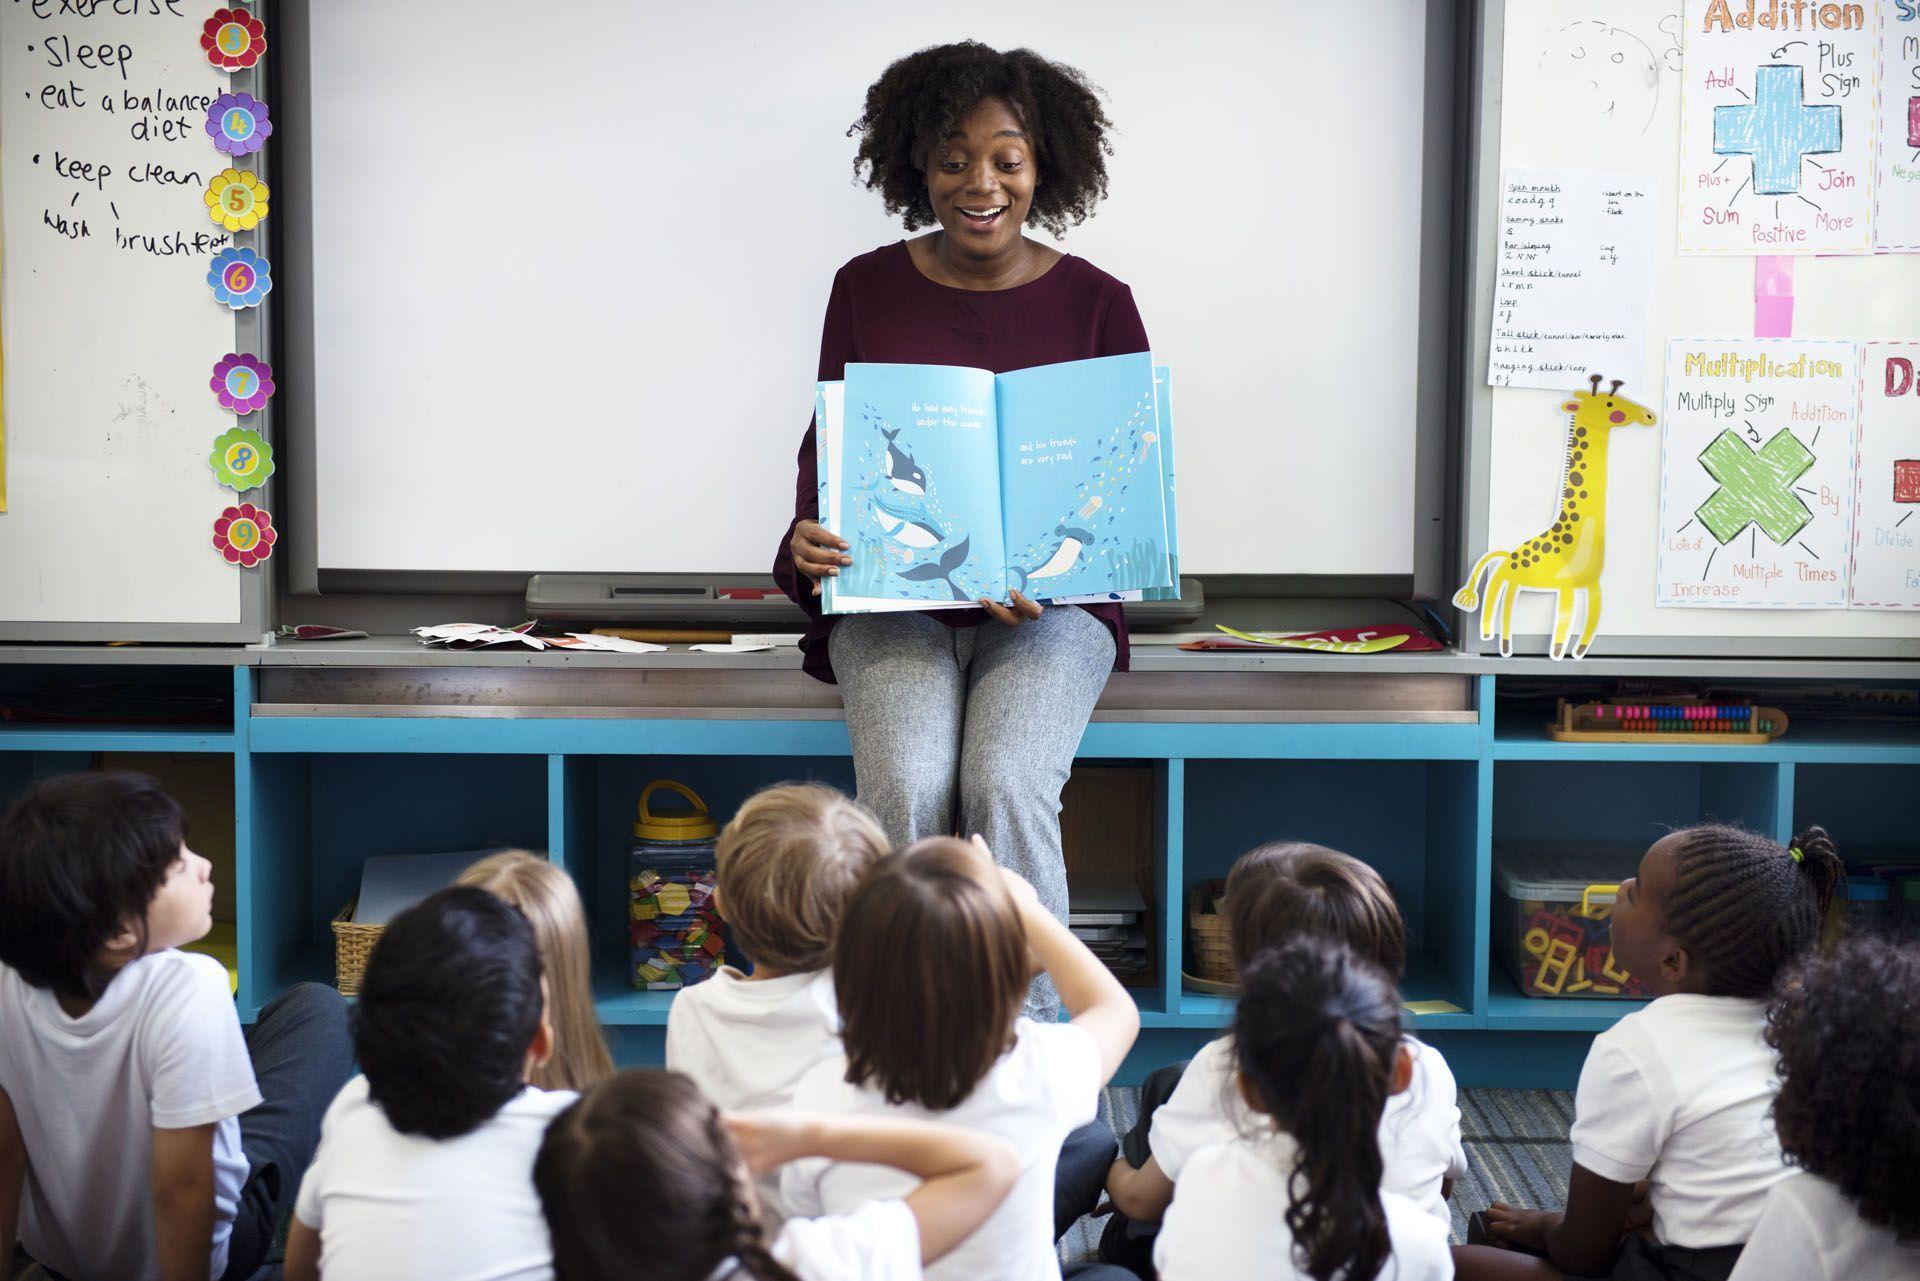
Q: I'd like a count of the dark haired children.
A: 8